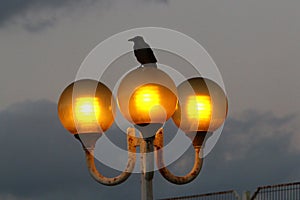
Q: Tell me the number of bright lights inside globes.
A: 3